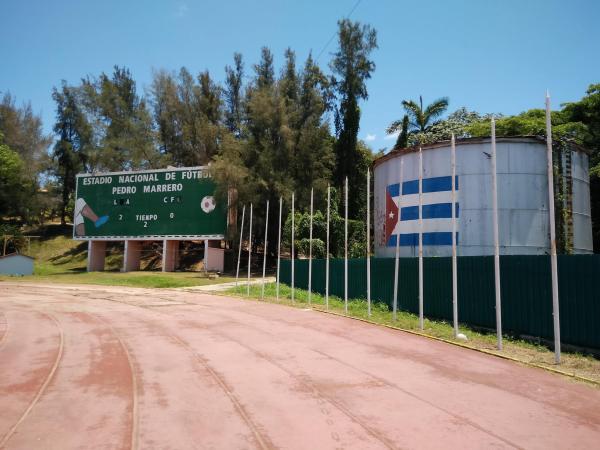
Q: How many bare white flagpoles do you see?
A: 14